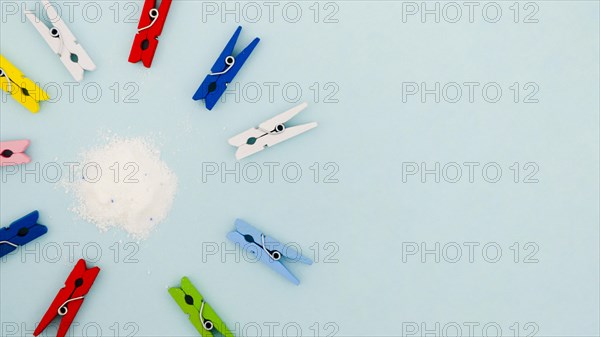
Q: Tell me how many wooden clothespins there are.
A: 10